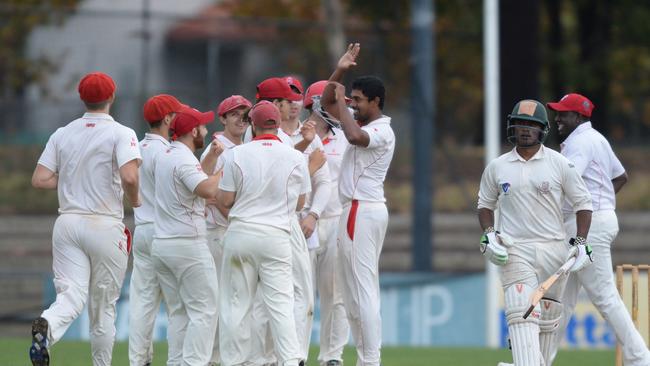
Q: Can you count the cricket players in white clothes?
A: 11